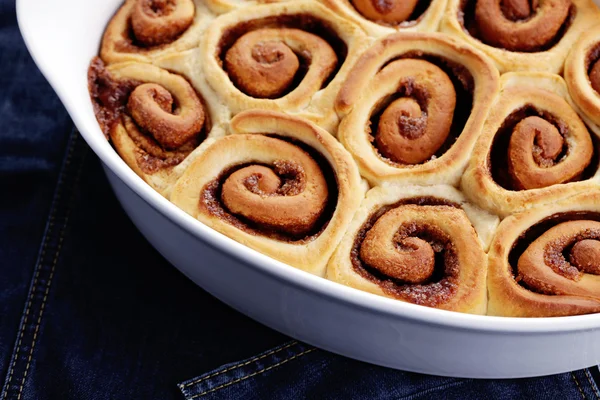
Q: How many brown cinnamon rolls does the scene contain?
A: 11